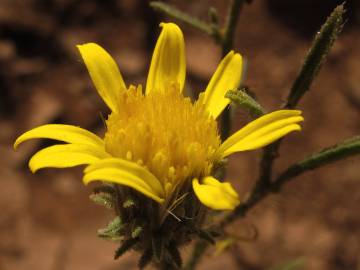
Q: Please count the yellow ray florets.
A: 8